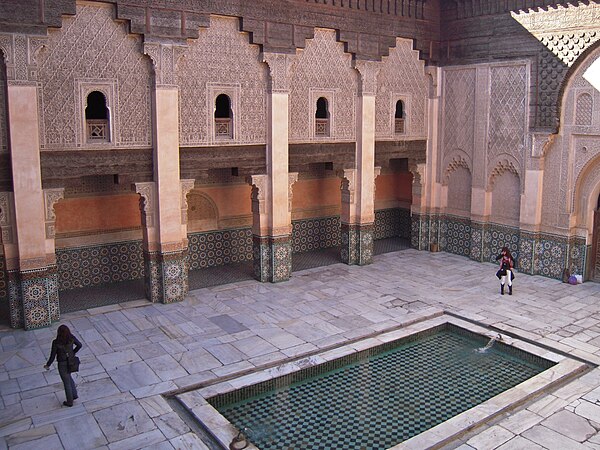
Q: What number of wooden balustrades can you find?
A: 4